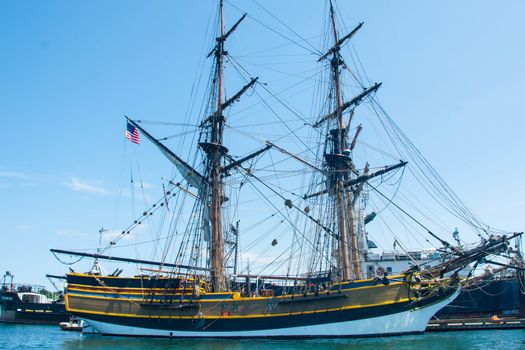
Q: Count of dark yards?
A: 6